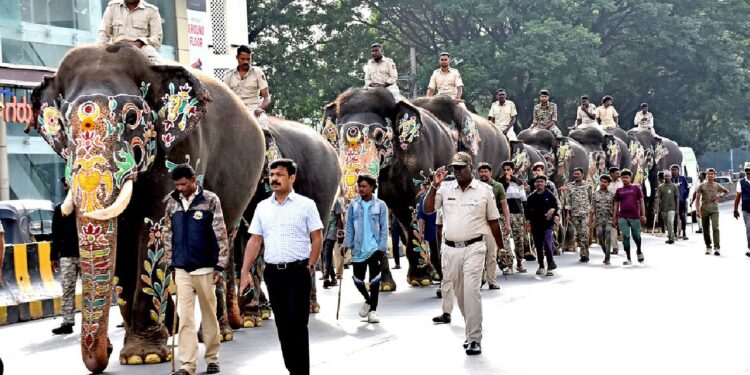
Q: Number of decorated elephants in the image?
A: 9